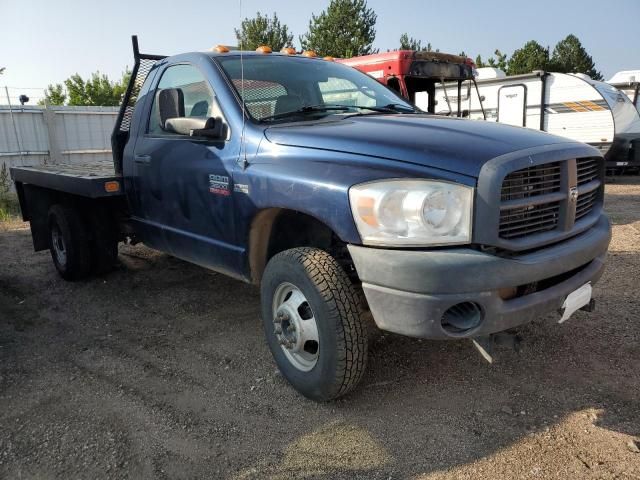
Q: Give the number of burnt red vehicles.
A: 1